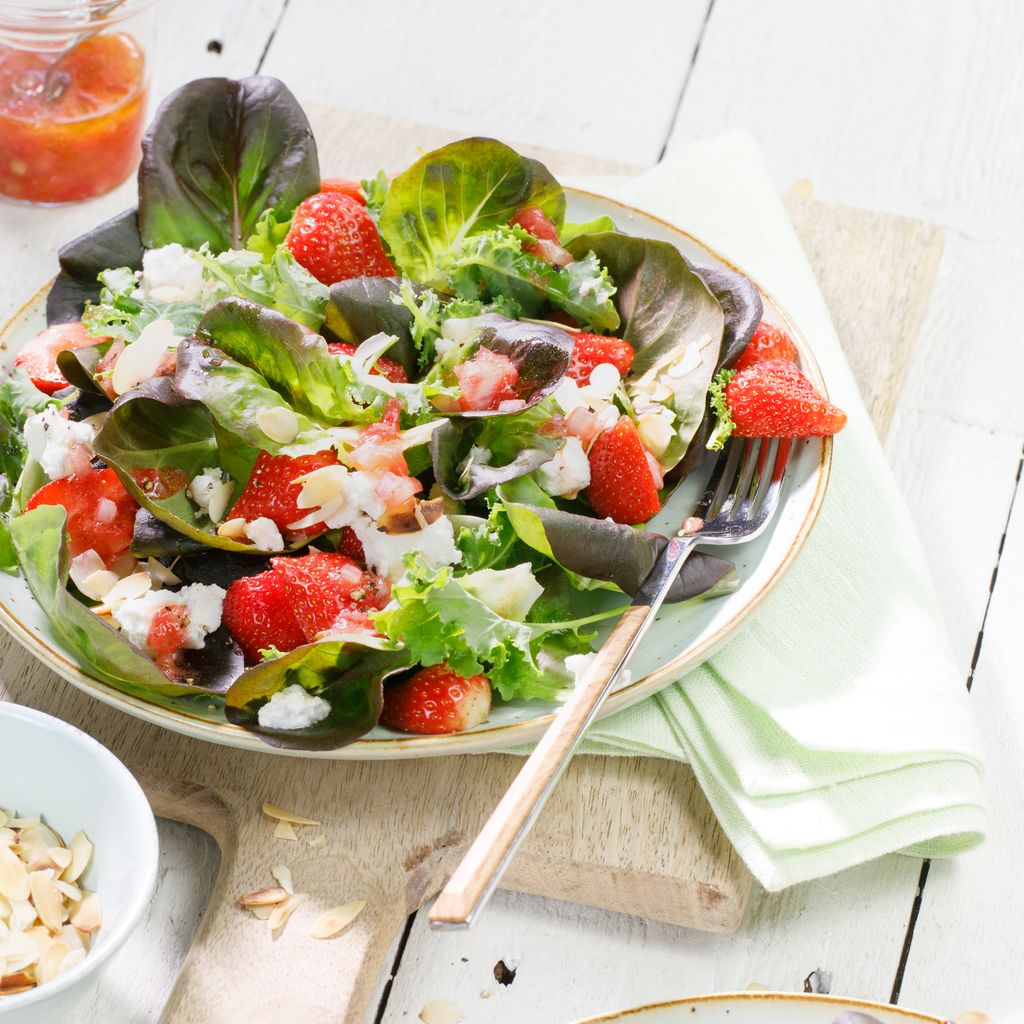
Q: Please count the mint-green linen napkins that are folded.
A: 1